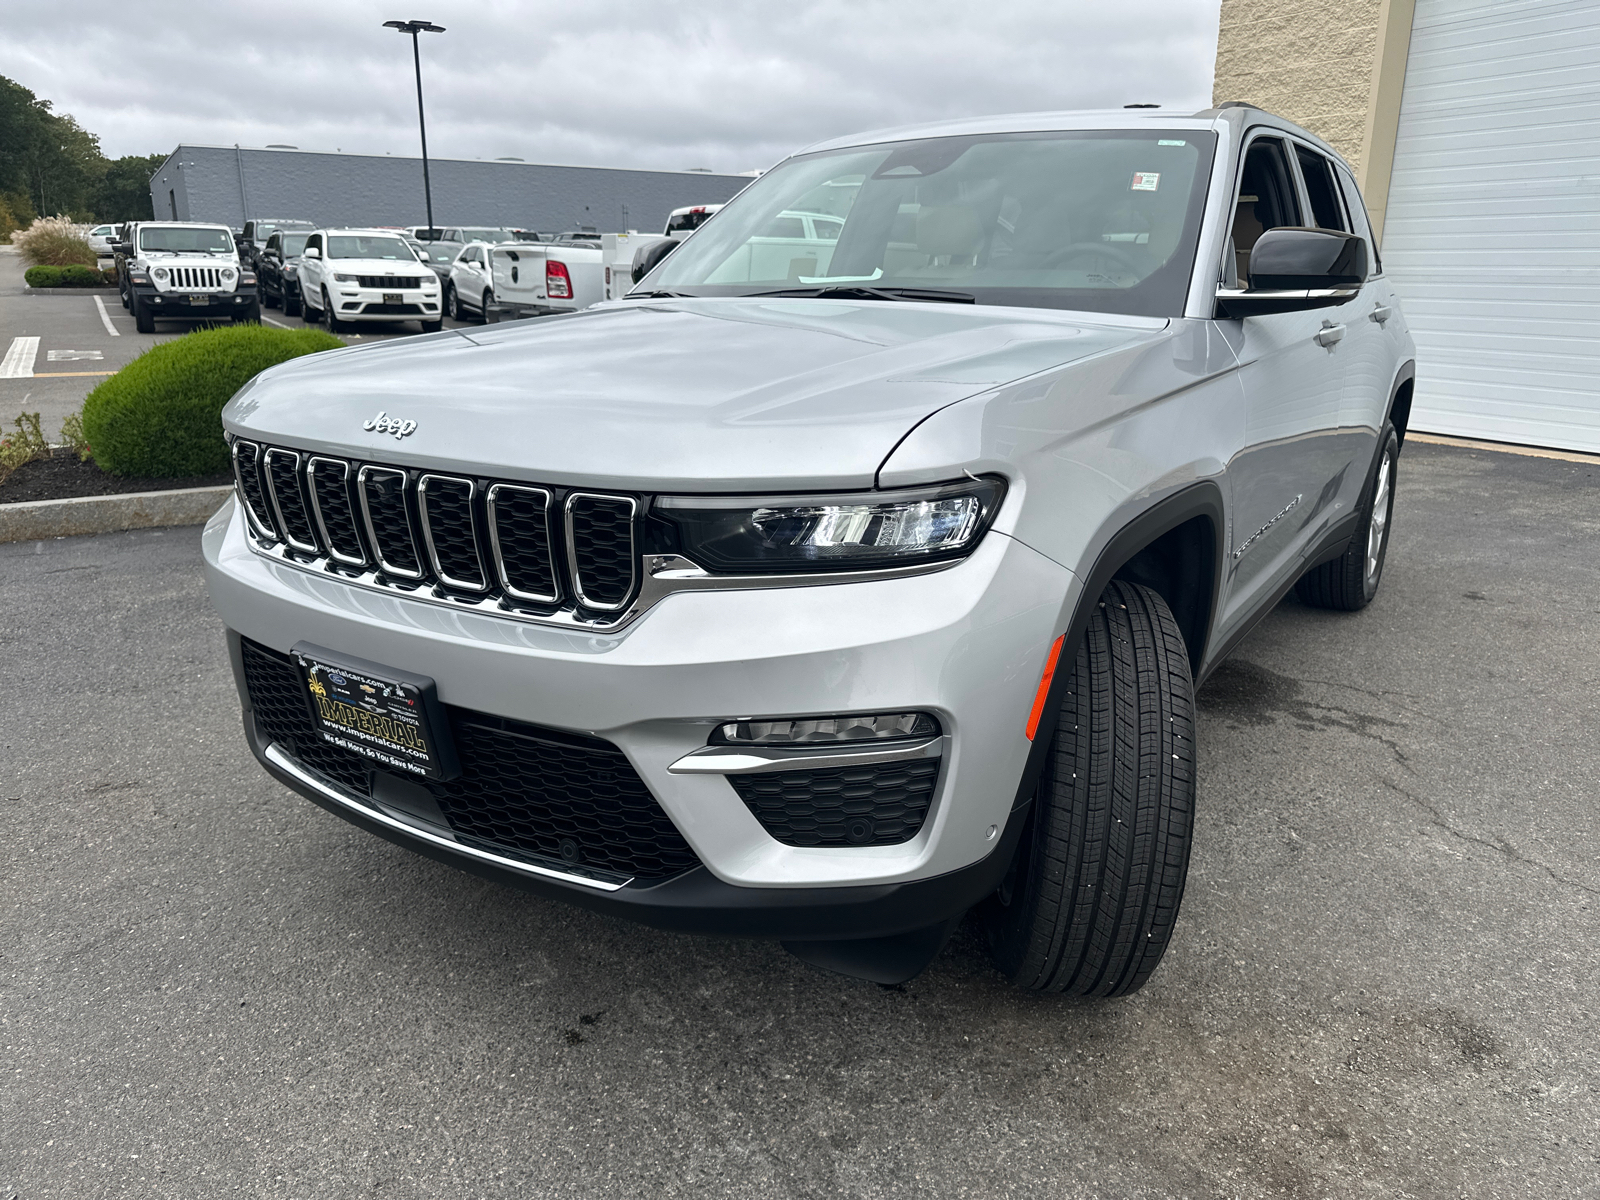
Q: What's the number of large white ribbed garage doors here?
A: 1